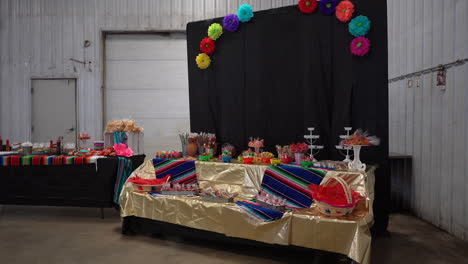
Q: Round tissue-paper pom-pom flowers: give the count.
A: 10